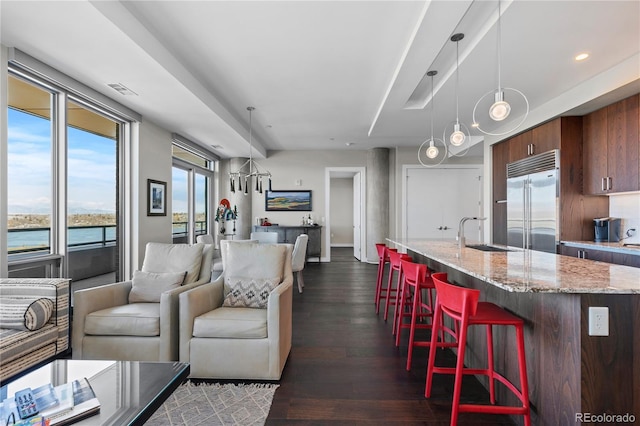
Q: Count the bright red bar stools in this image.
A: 4